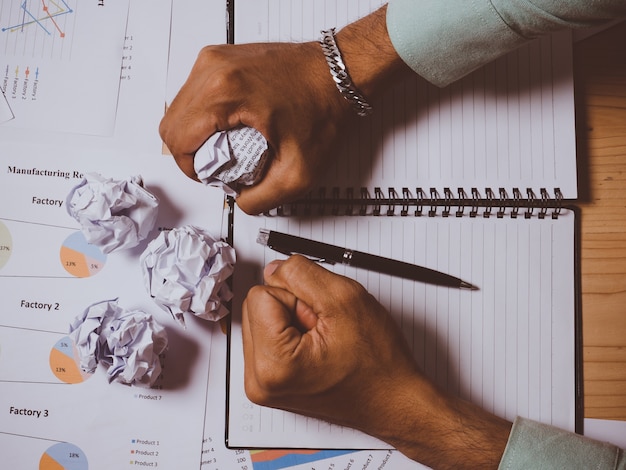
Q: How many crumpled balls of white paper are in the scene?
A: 4